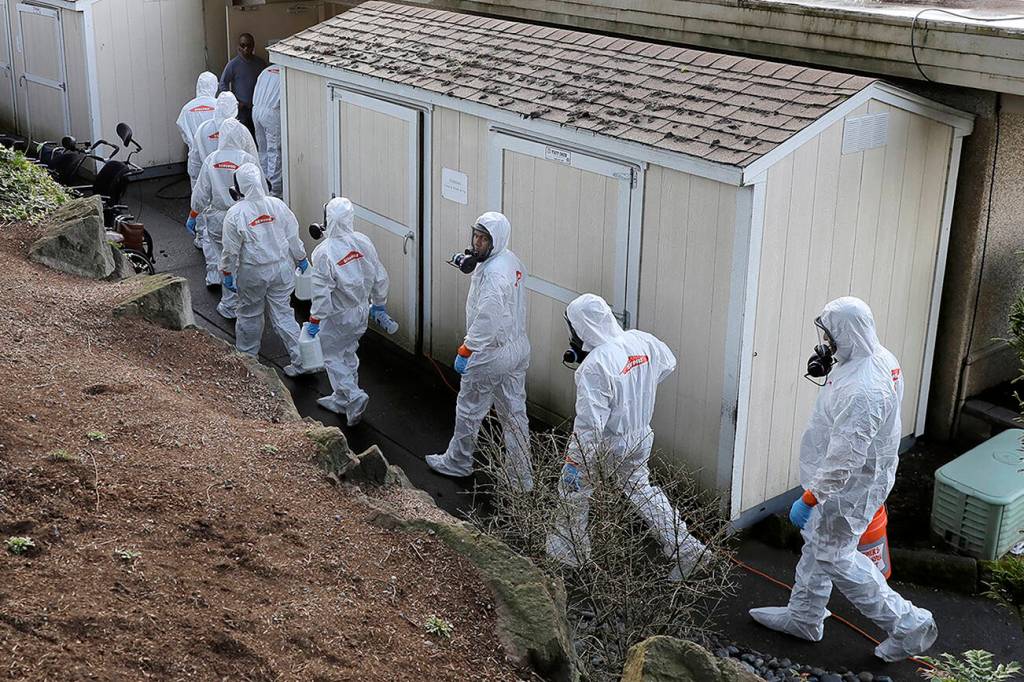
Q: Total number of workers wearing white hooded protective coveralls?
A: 9